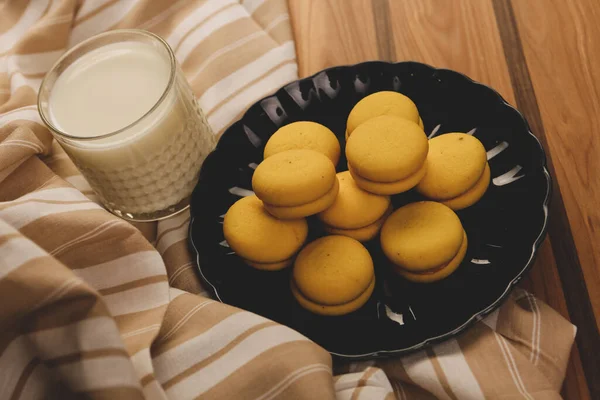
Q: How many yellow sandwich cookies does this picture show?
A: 9